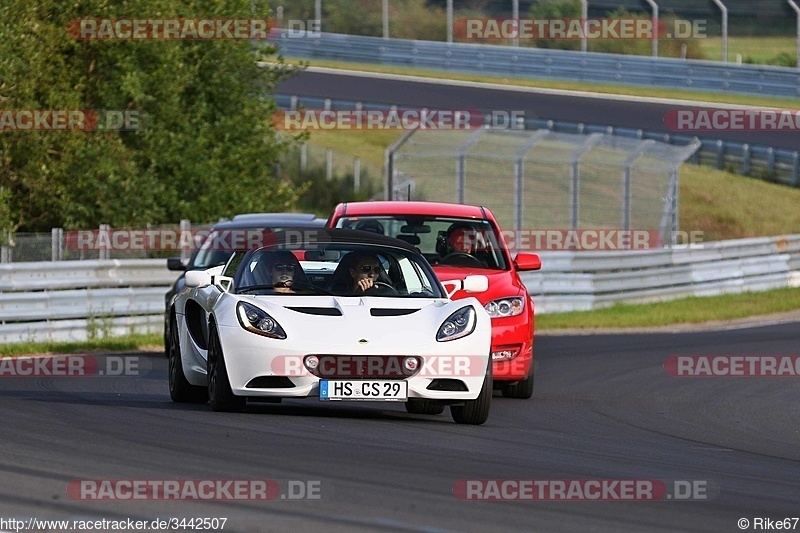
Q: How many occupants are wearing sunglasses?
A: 2